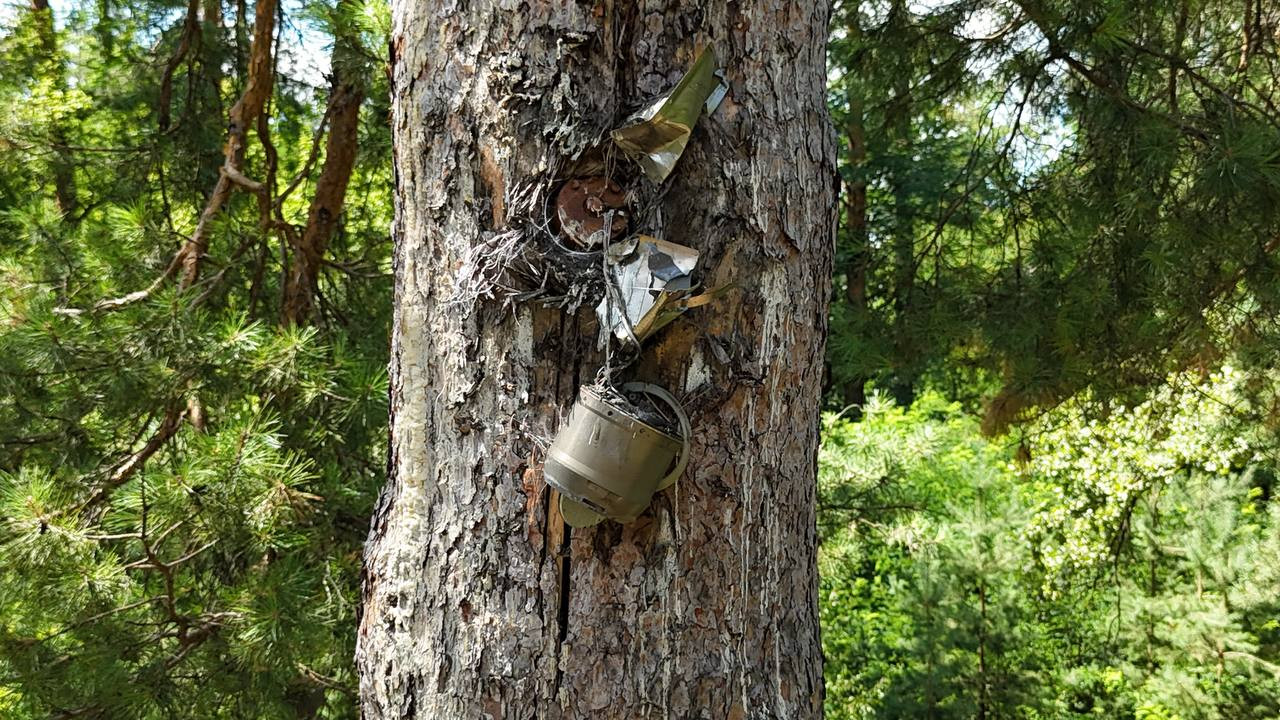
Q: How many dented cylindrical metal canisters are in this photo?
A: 1